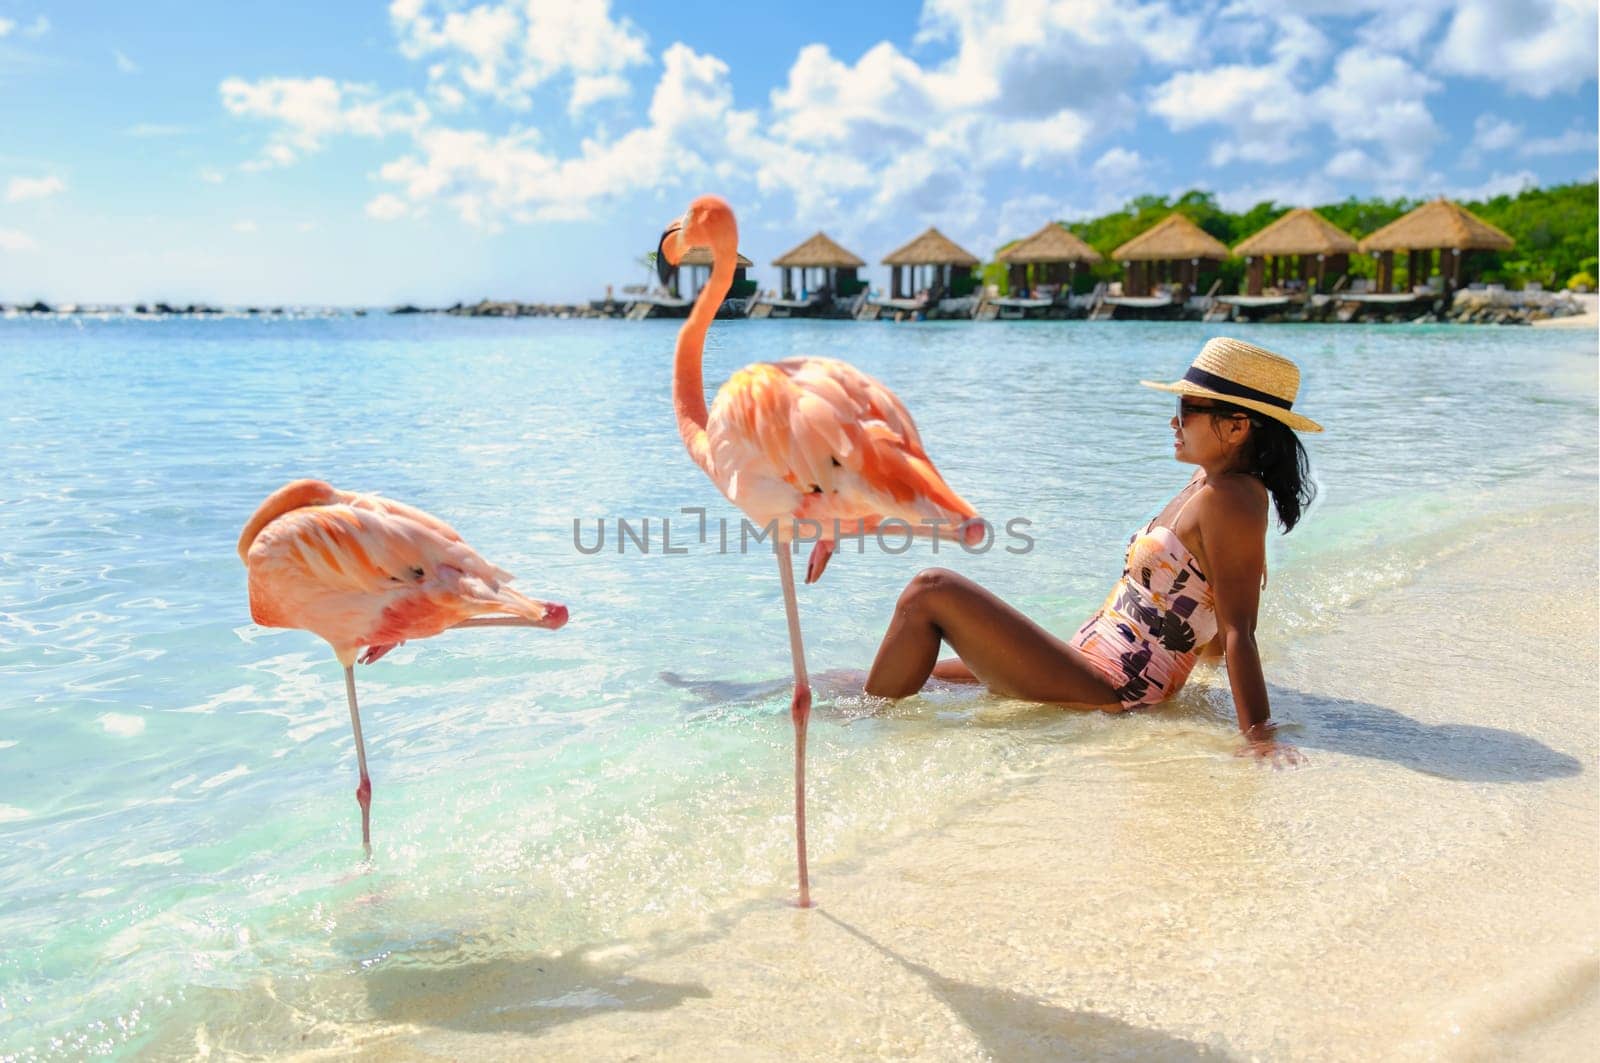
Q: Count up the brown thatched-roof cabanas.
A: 7